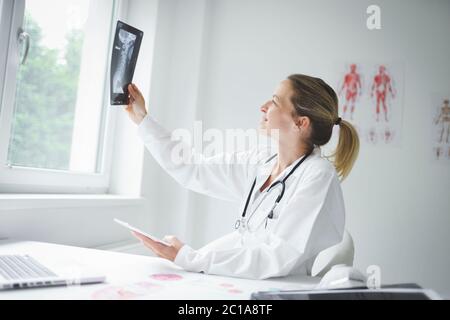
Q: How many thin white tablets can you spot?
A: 1